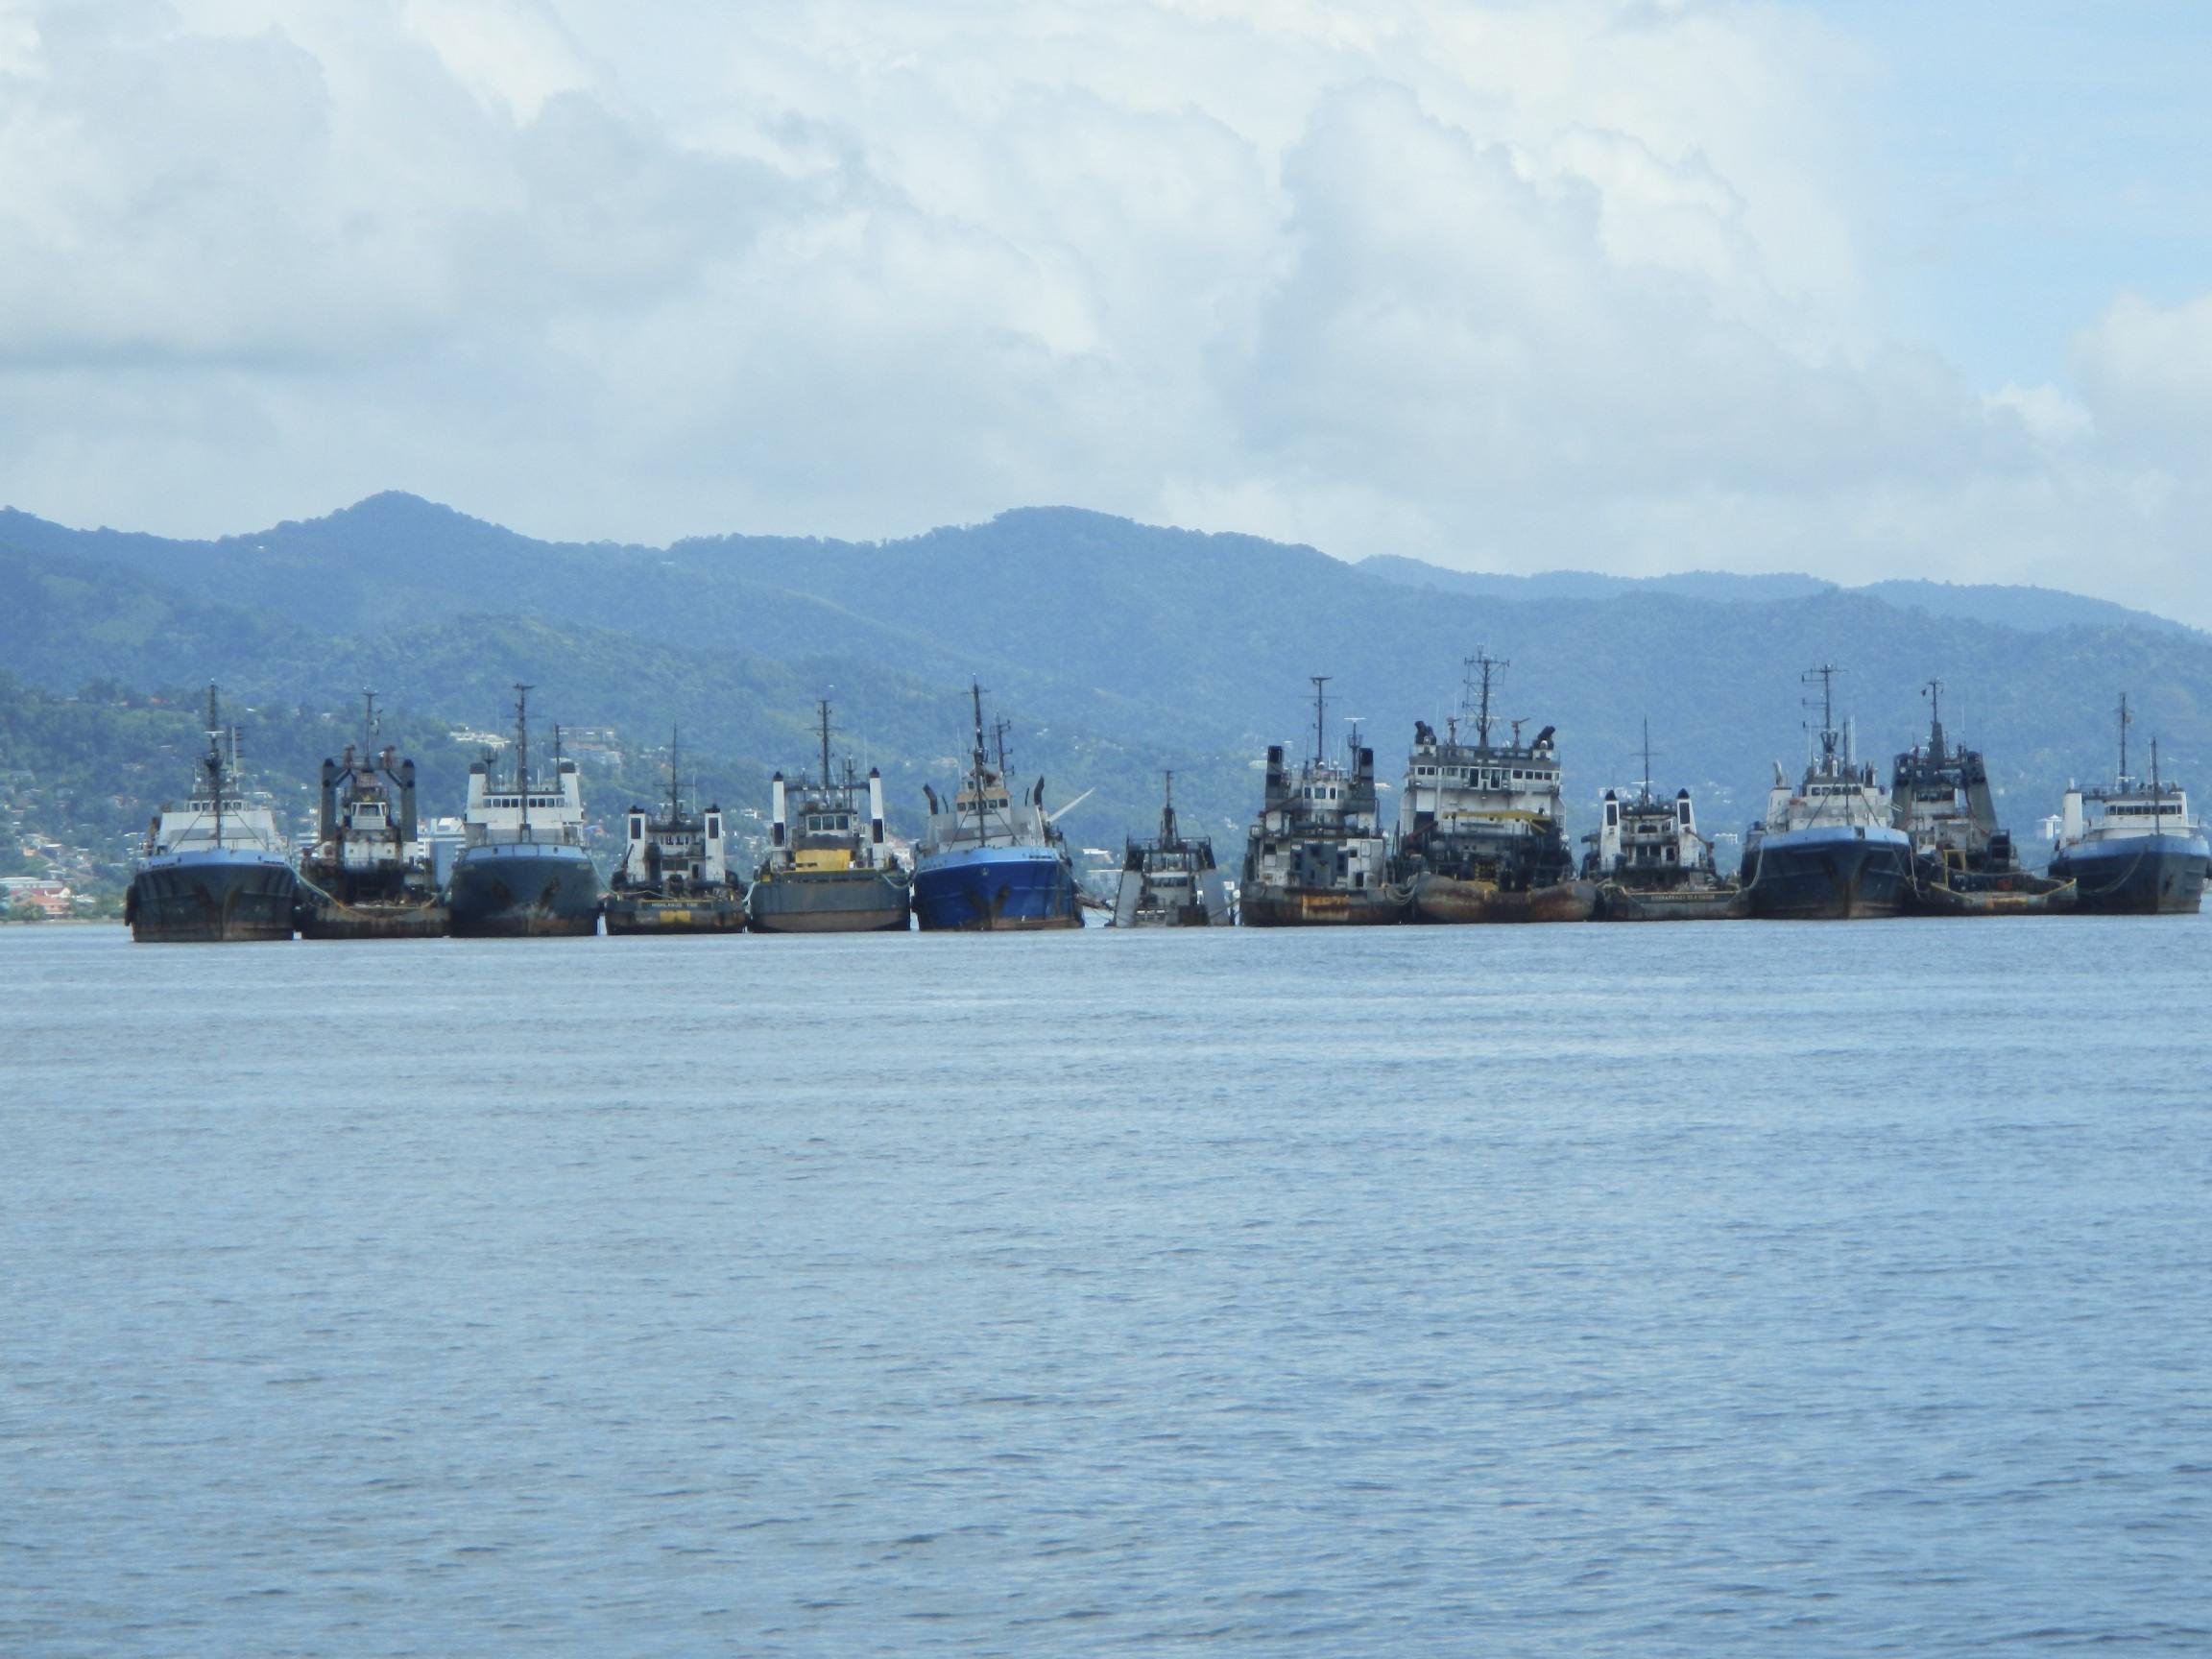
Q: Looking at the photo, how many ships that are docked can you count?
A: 13